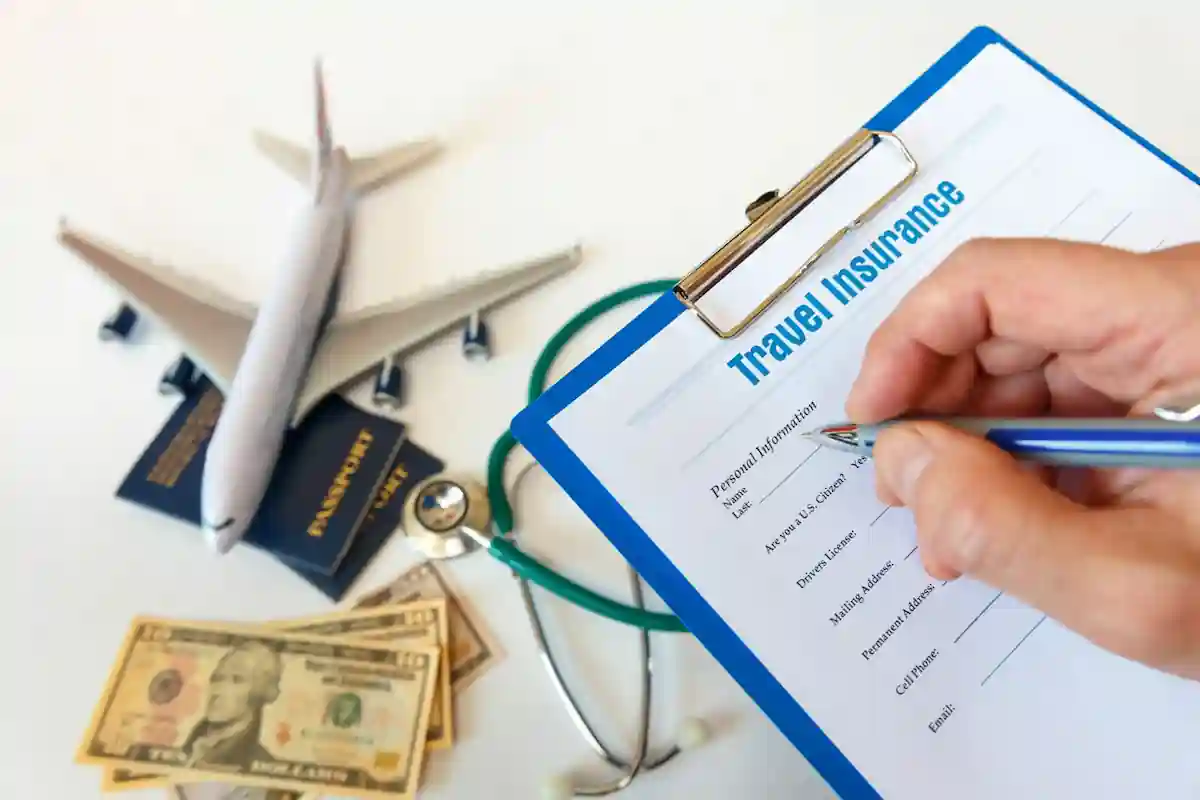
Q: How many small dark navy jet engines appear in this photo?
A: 4